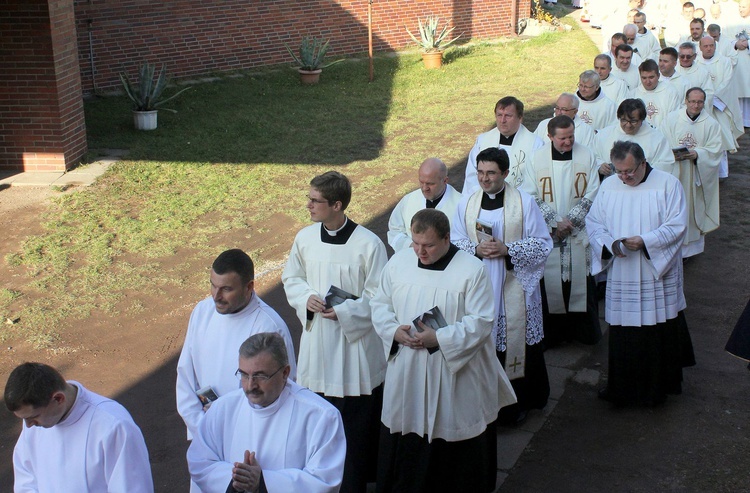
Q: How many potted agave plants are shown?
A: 3